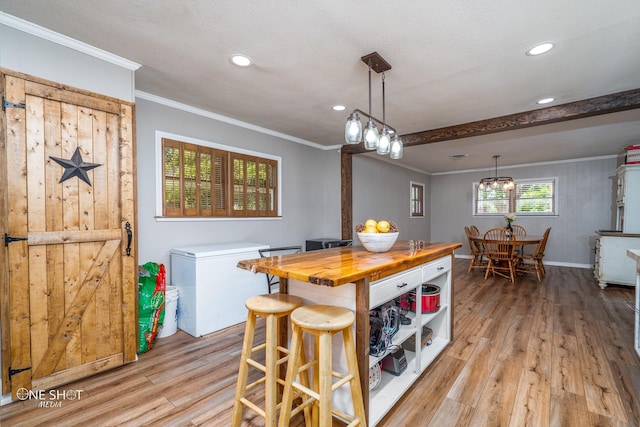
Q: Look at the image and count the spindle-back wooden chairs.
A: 5